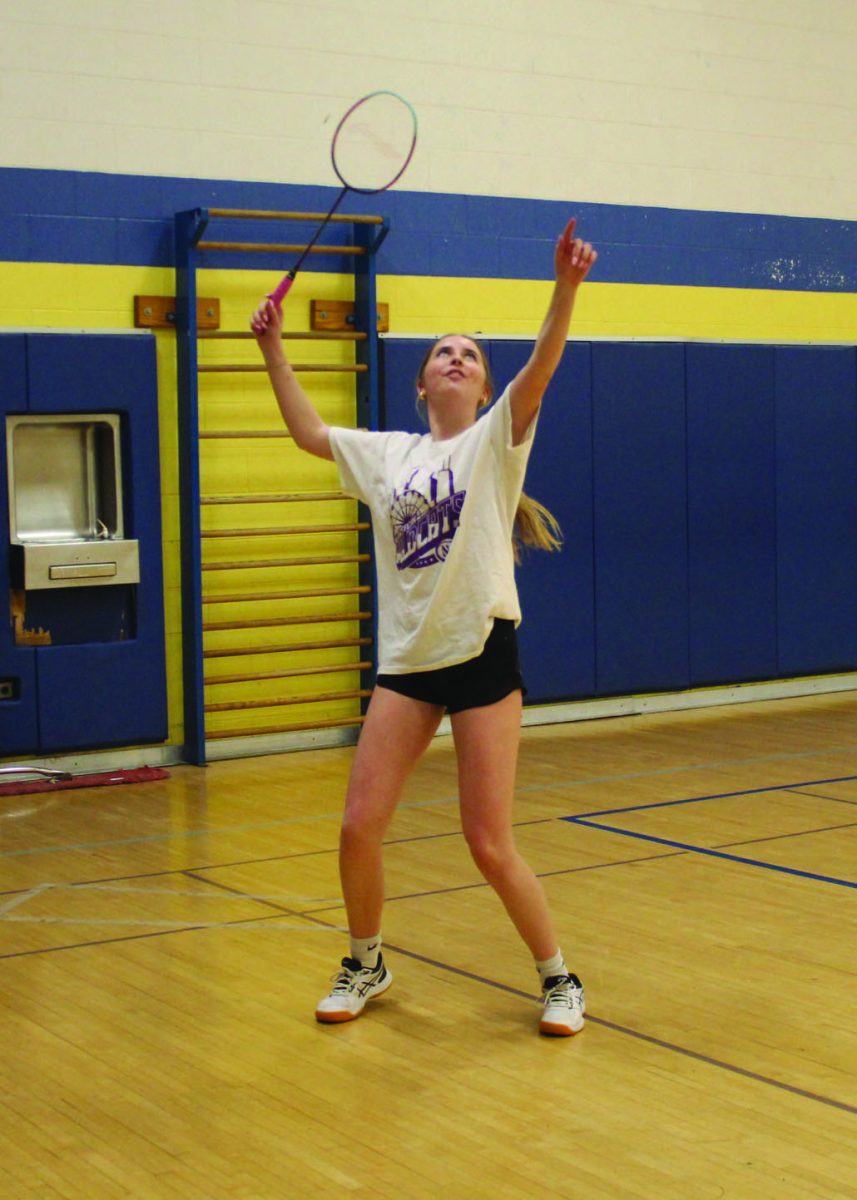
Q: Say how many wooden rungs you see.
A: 14